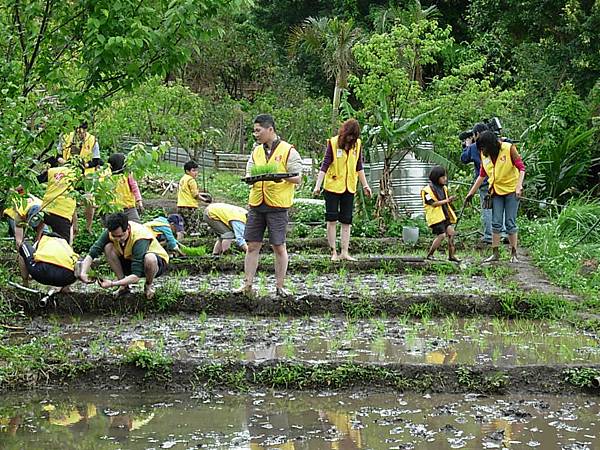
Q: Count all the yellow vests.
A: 13